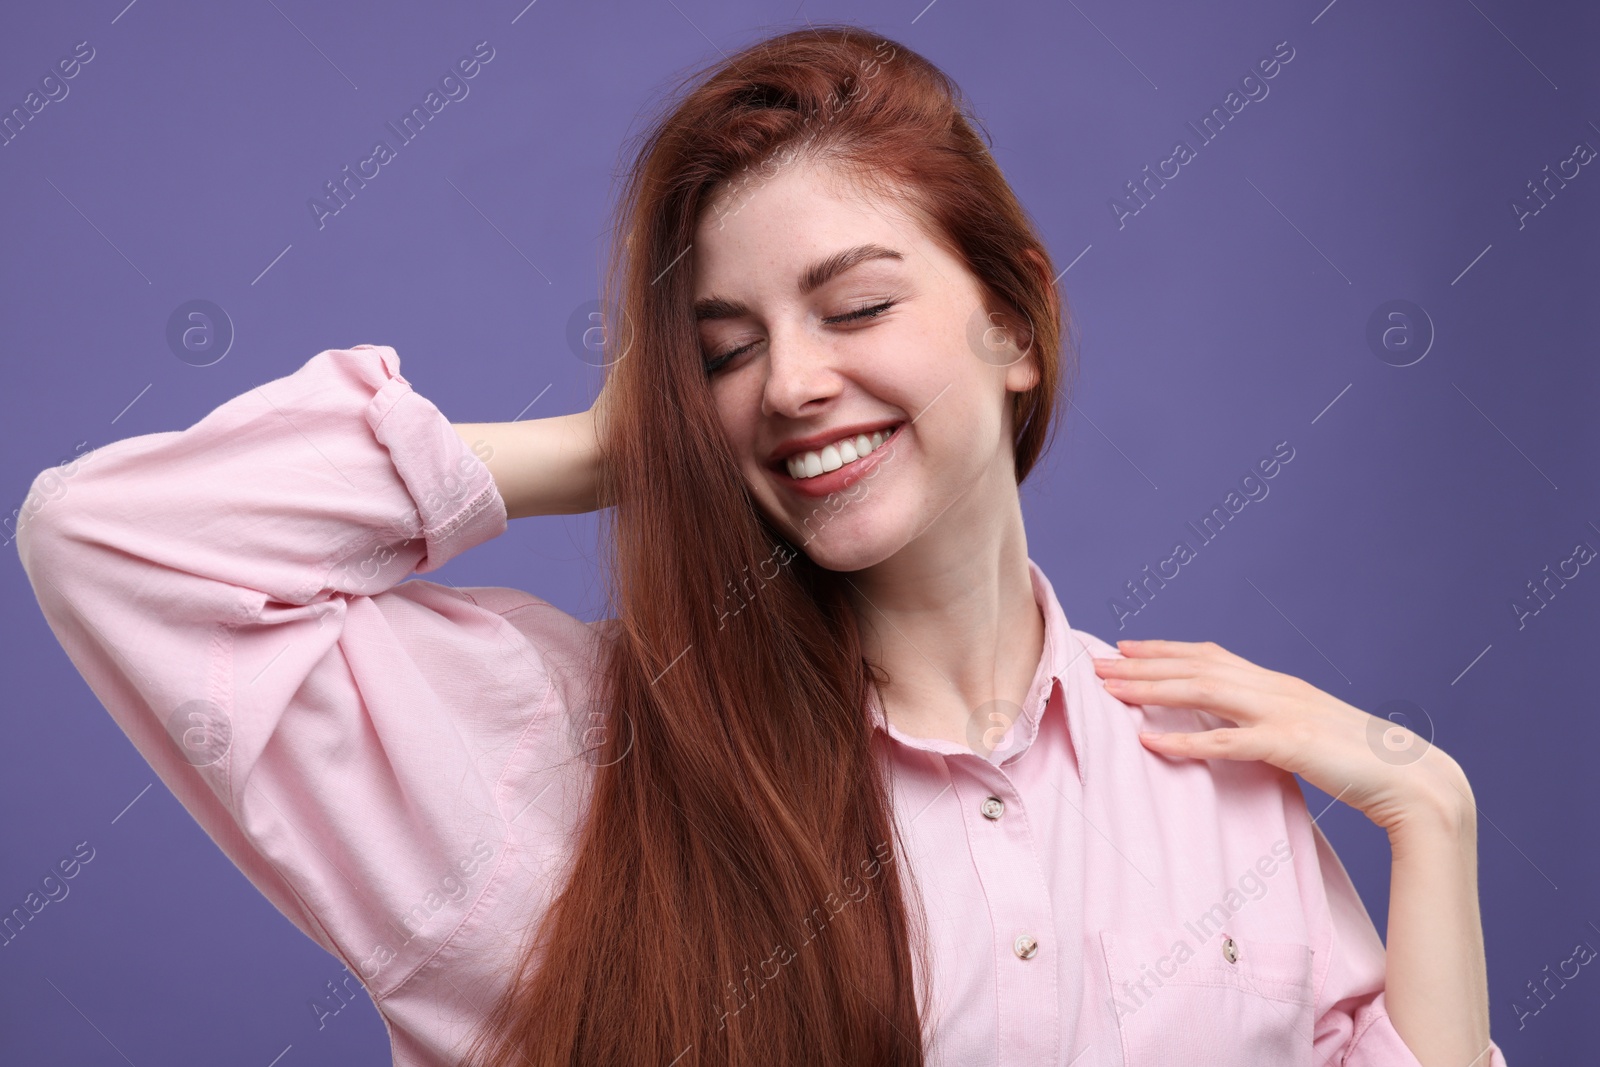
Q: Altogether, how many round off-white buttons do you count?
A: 3